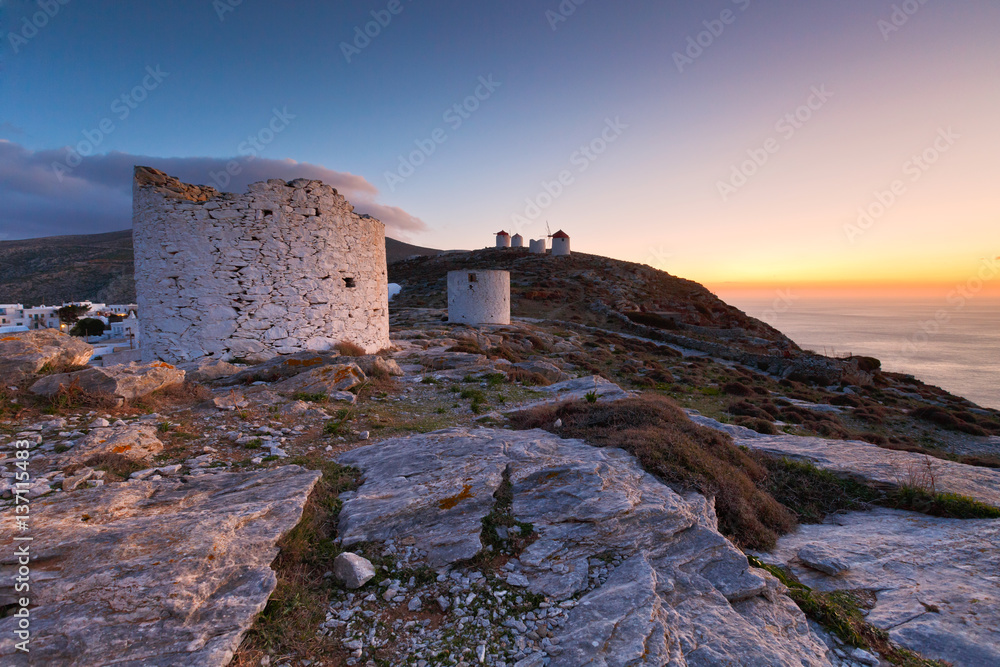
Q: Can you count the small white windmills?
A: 4